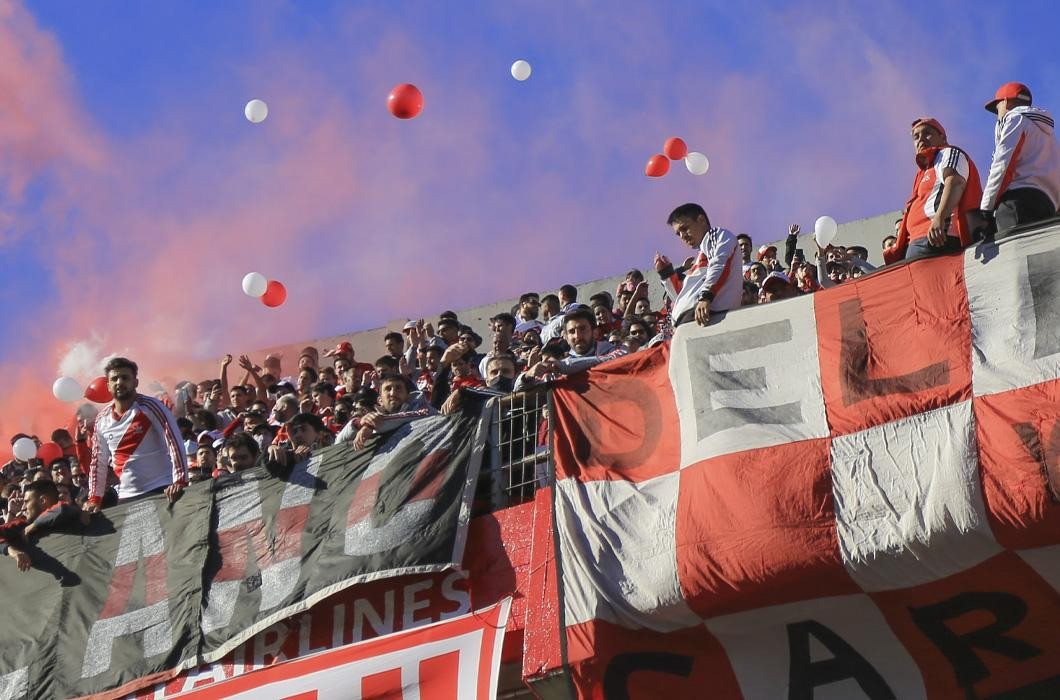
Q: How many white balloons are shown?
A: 7